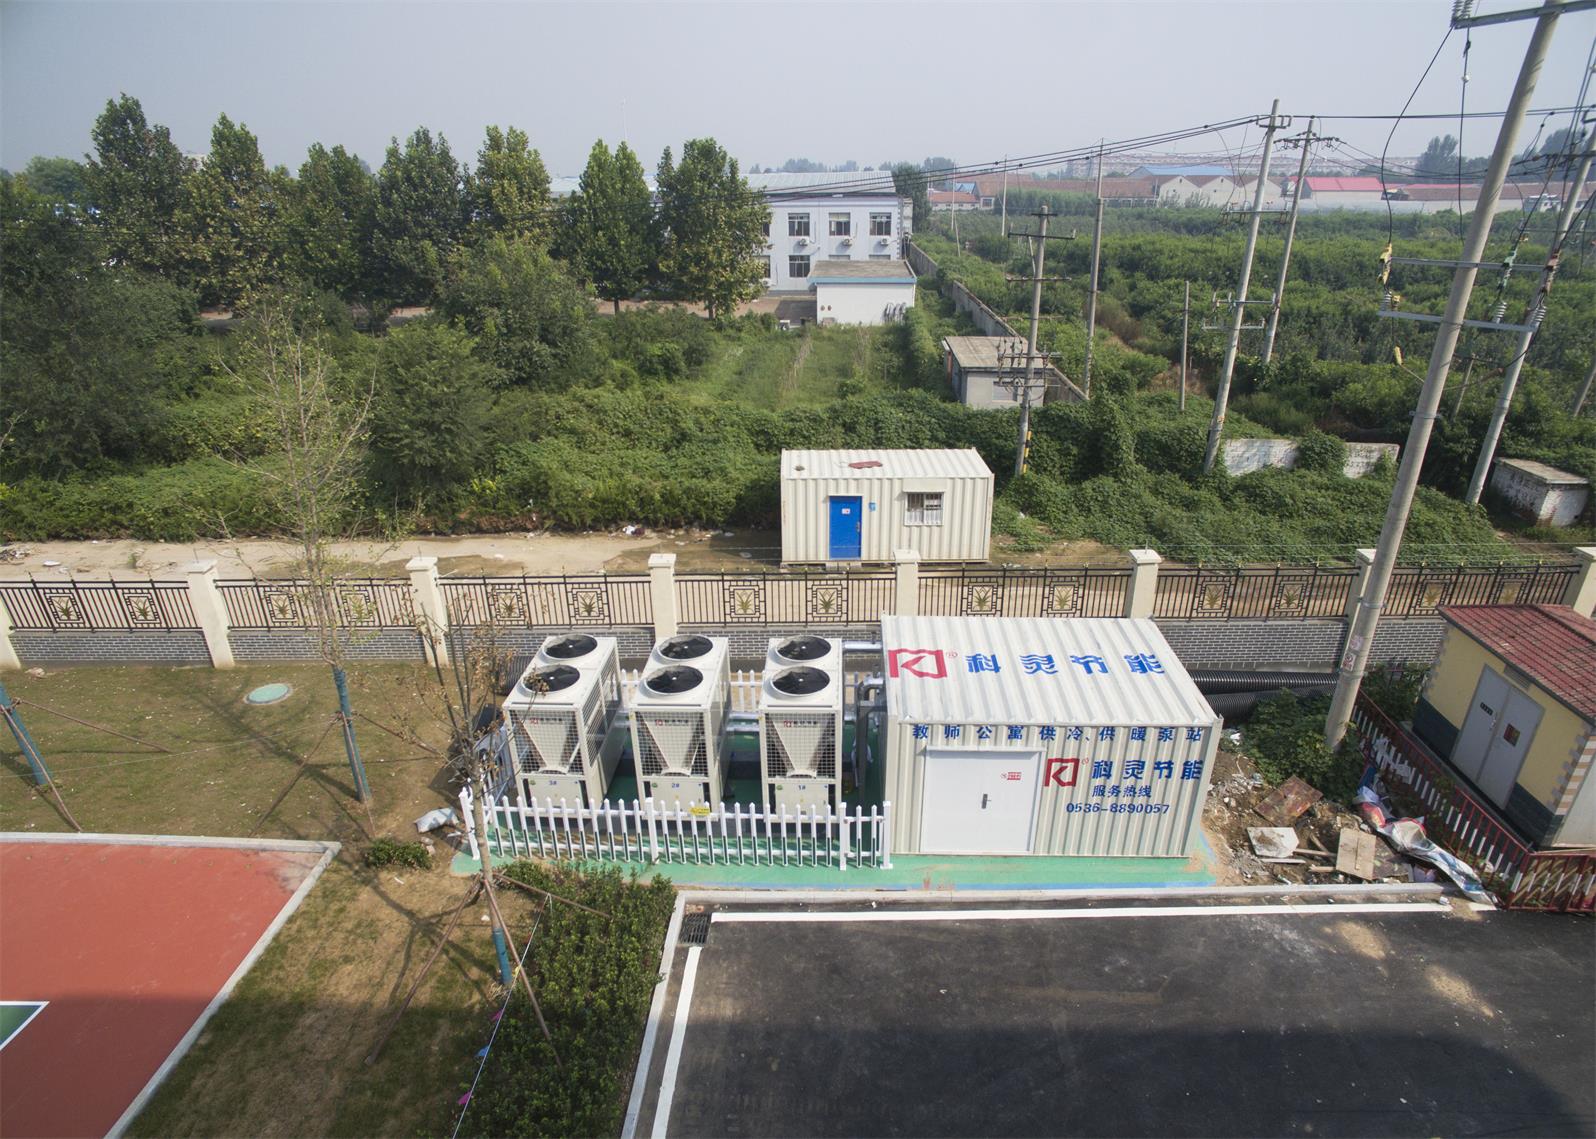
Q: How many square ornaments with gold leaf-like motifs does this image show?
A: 14